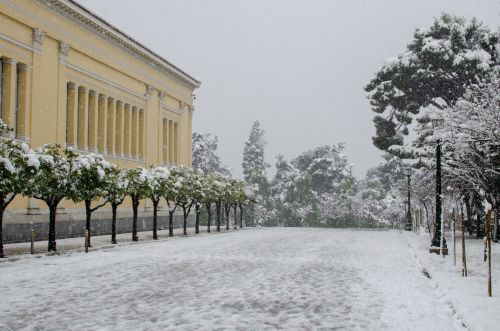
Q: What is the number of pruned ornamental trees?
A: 14